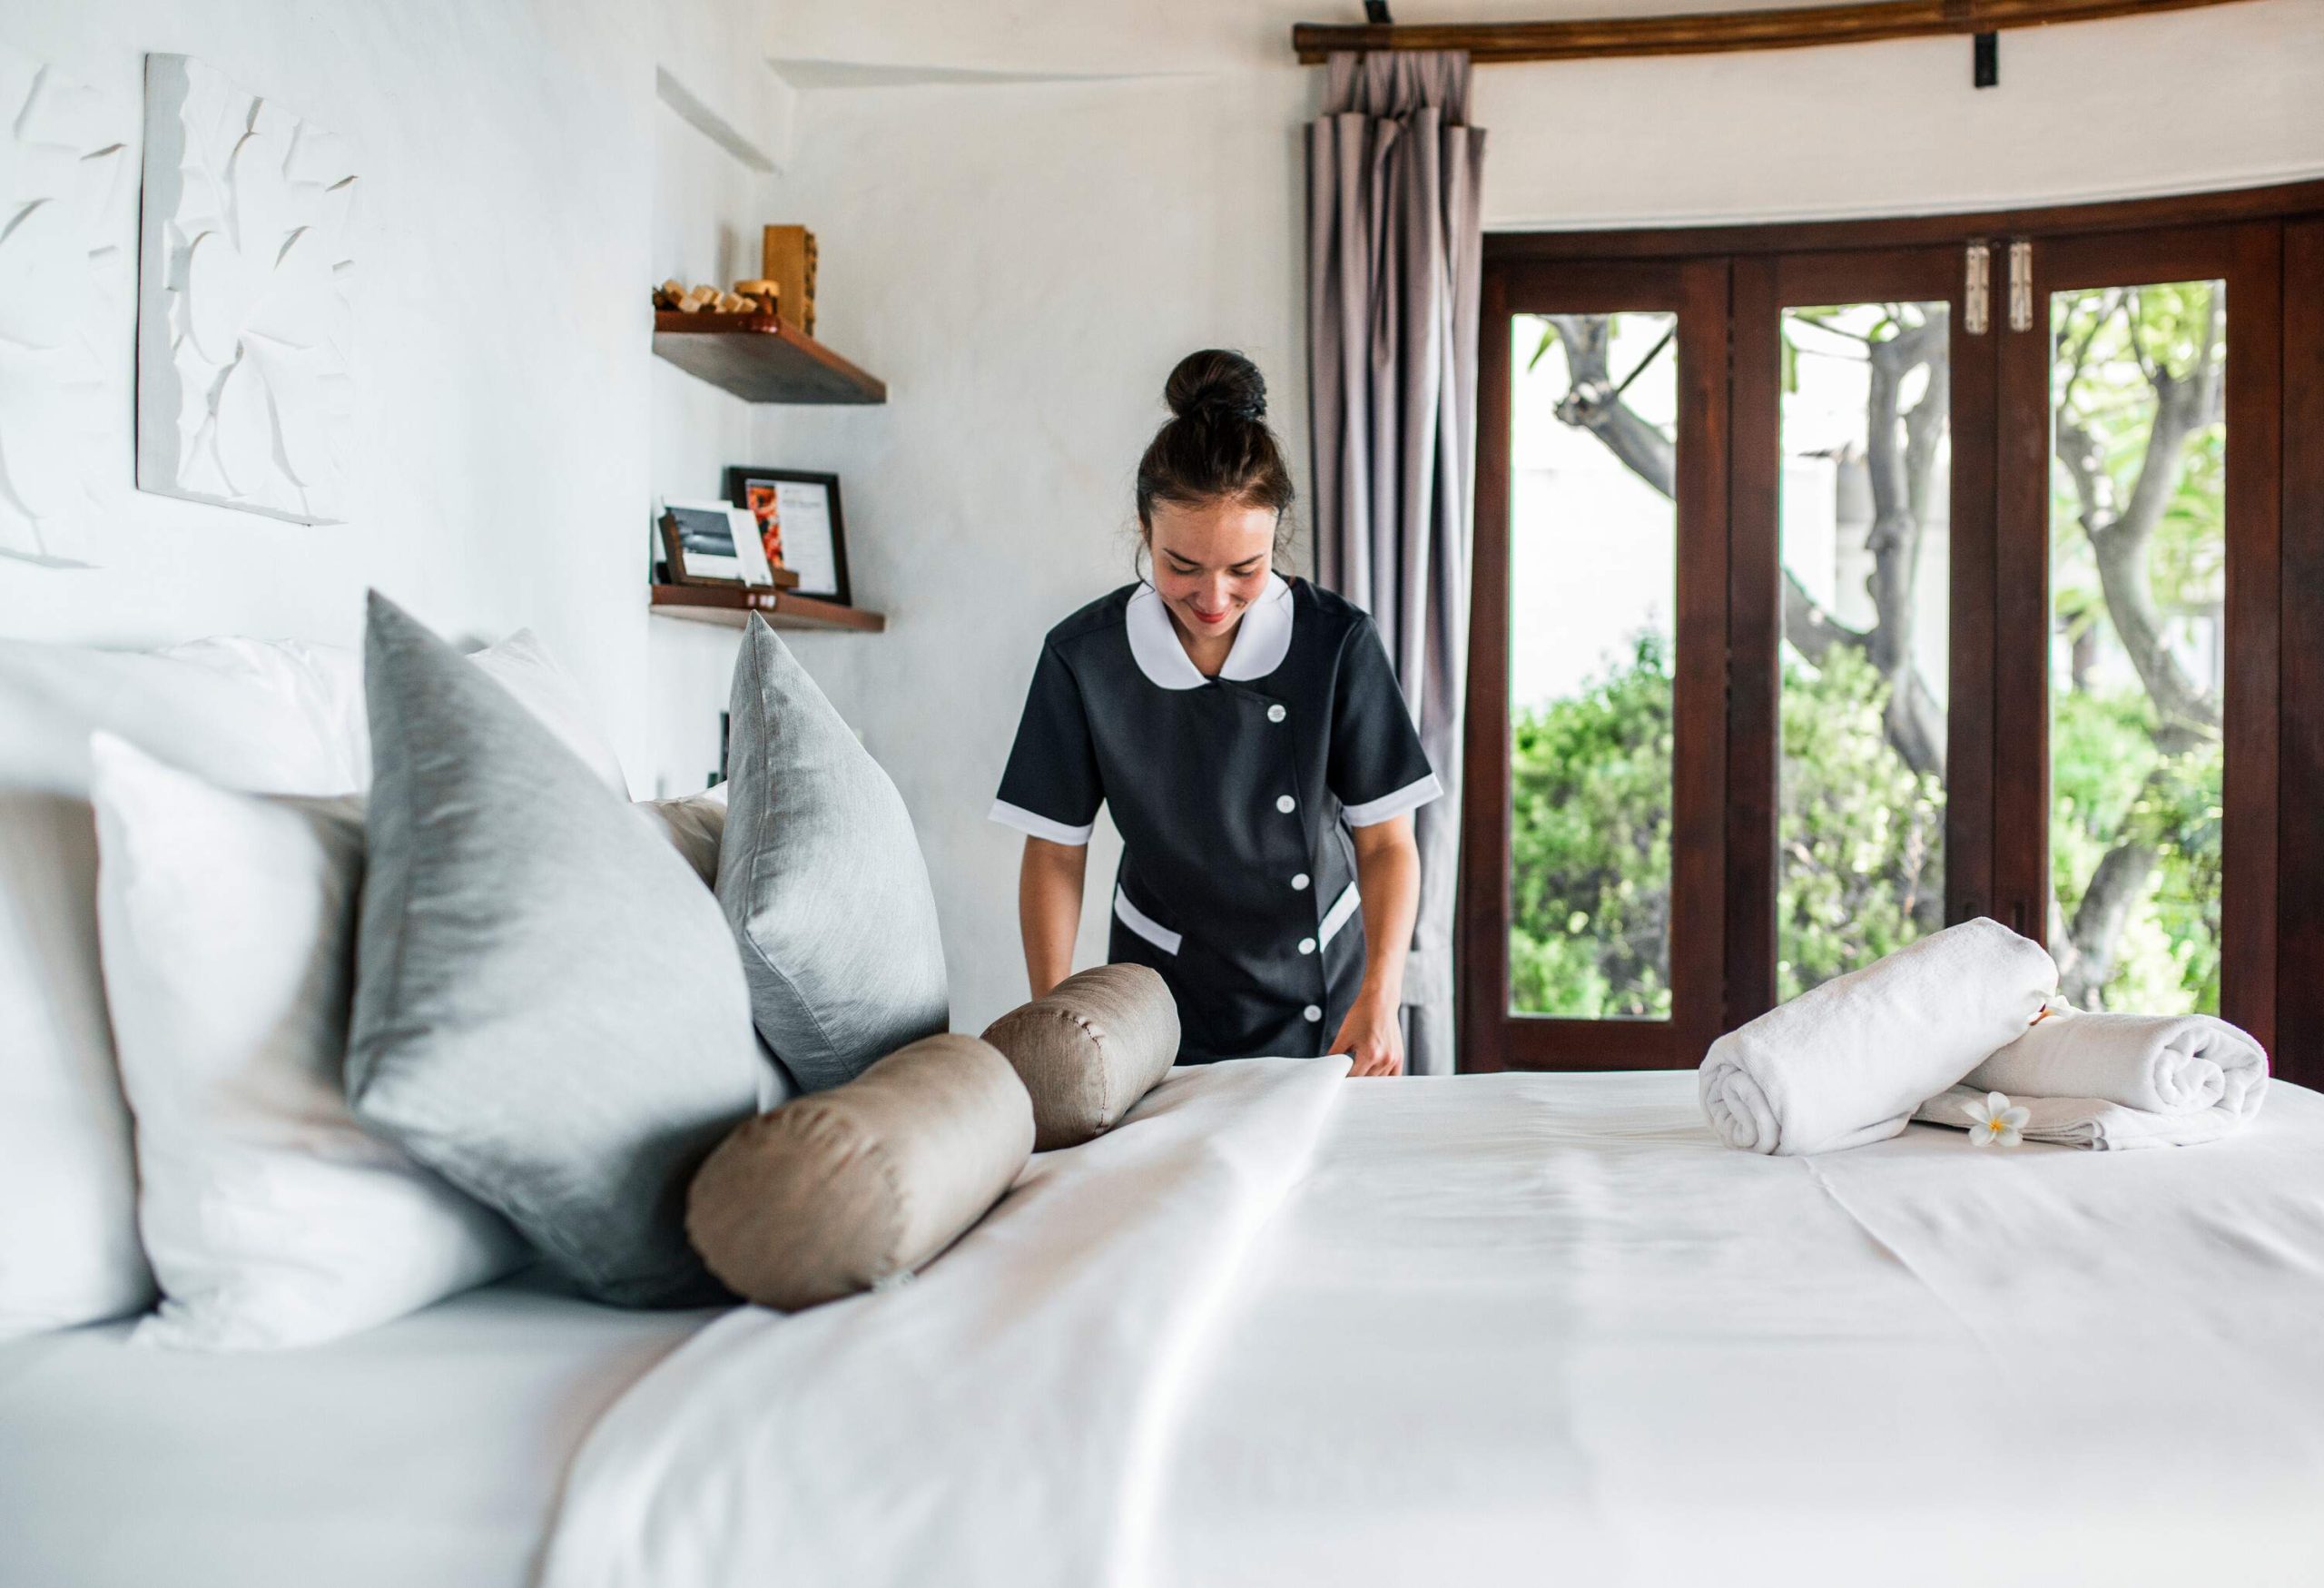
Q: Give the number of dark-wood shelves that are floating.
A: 2